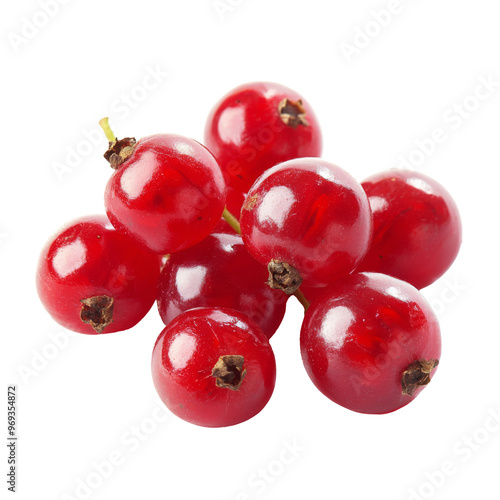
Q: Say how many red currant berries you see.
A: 8